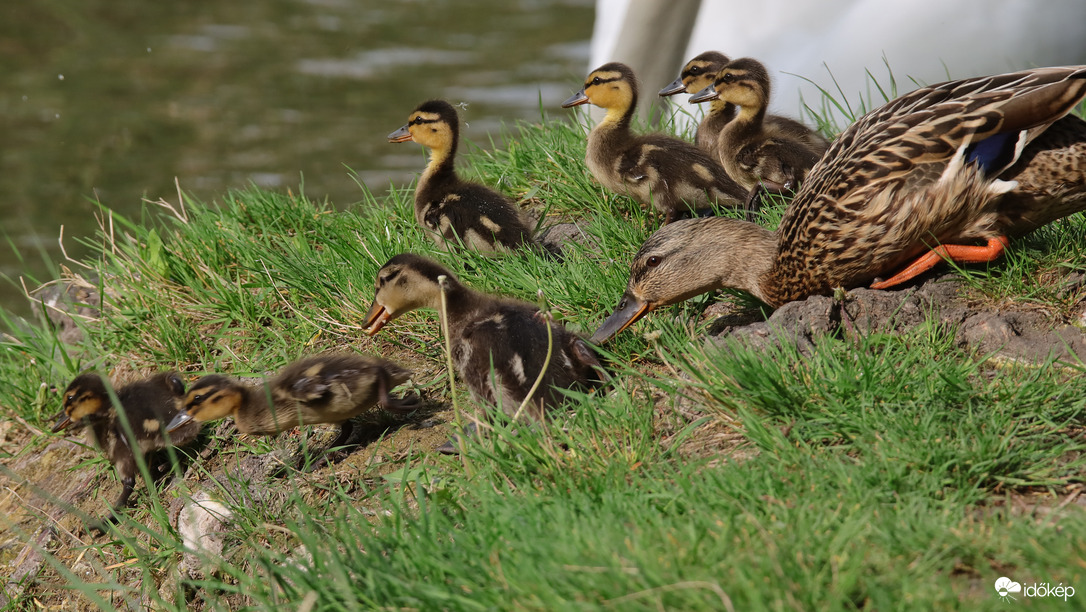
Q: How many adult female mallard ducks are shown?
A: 1